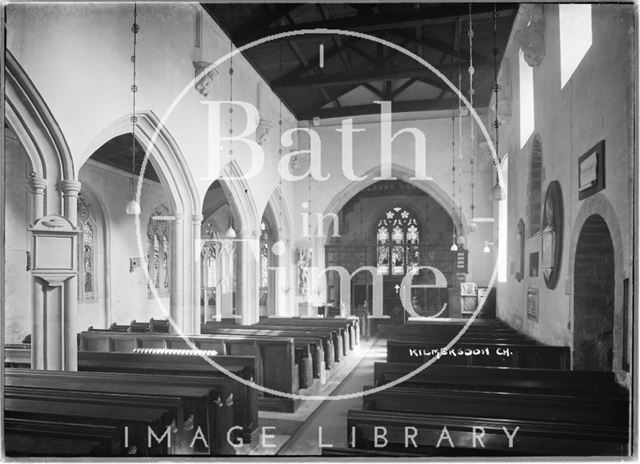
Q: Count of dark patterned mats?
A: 1